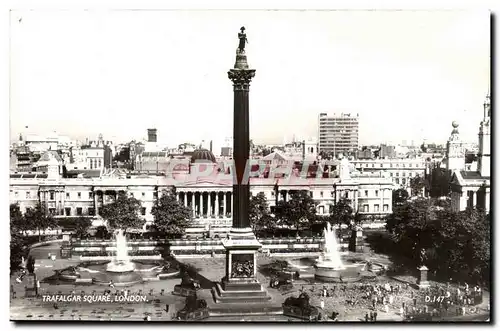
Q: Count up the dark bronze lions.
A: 4